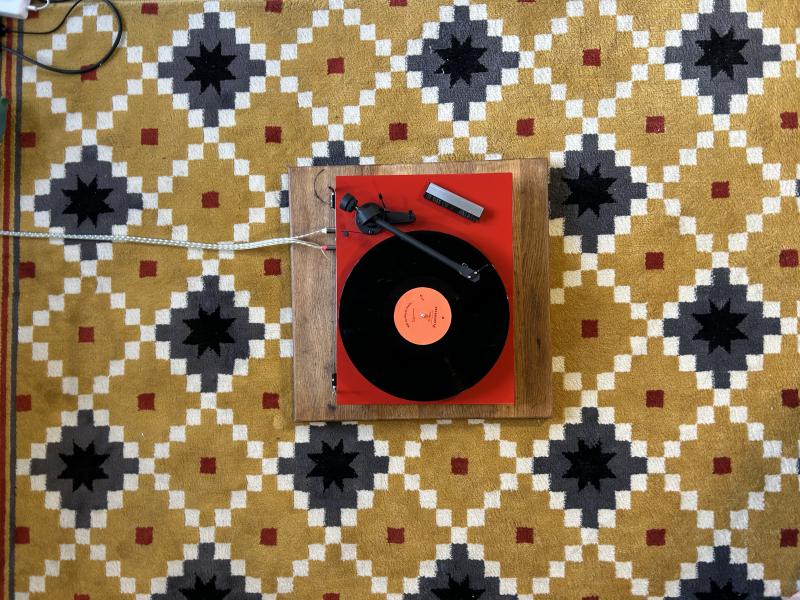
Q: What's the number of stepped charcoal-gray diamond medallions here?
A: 14